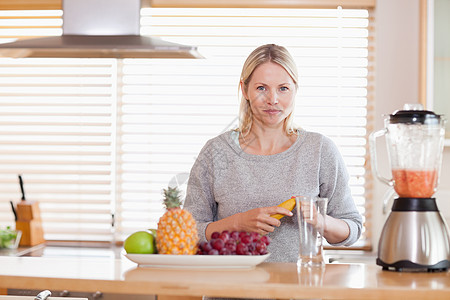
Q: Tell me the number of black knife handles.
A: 2